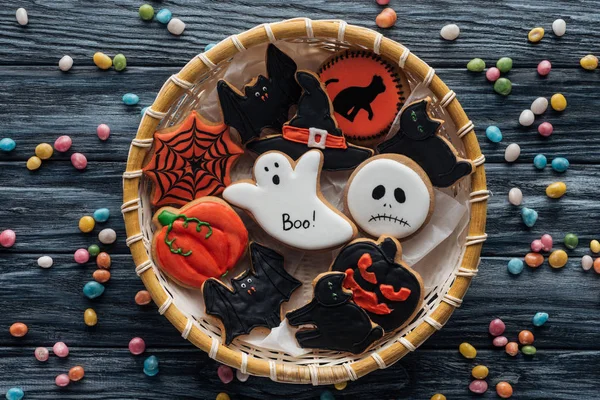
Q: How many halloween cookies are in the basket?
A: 11